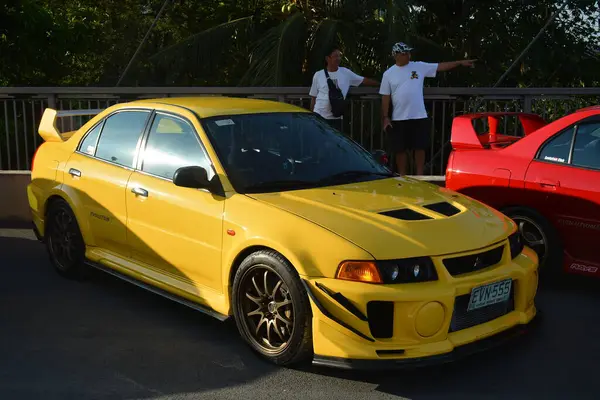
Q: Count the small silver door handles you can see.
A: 2